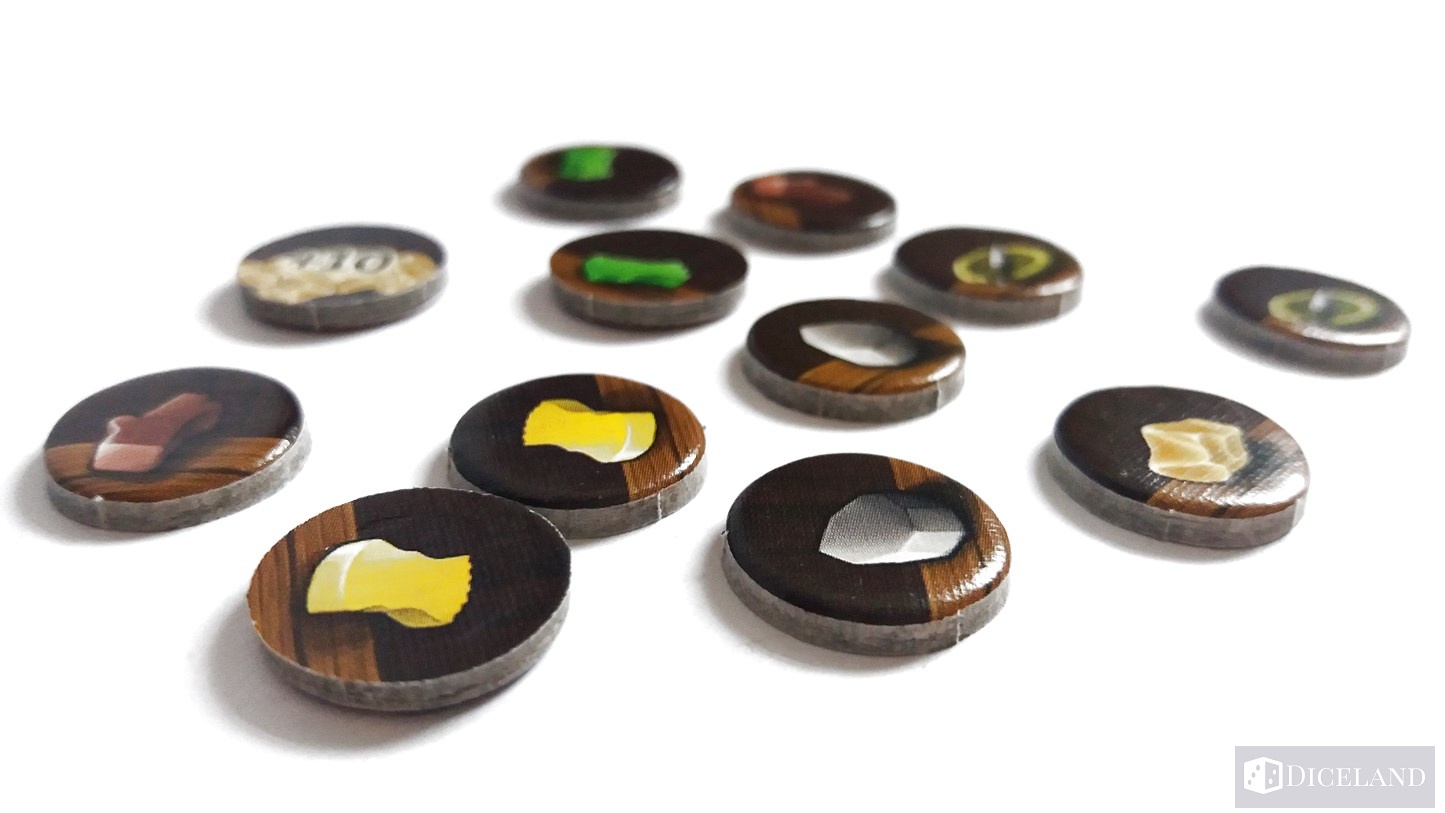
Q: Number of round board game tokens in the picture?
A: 12